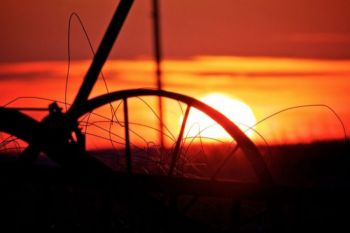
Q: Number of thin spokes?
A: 3